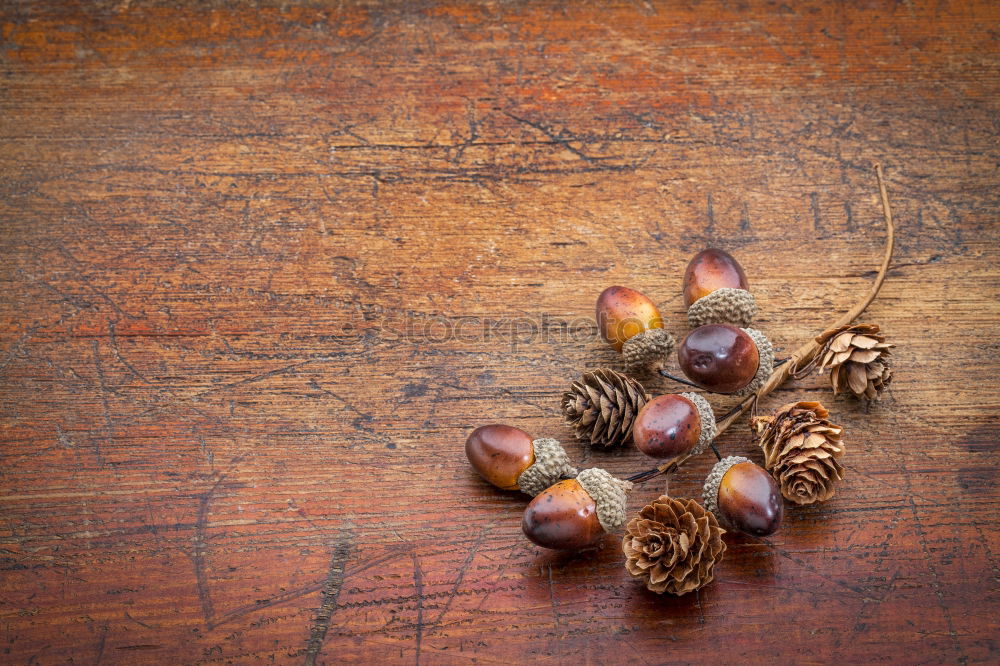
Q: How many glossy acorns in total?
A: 7